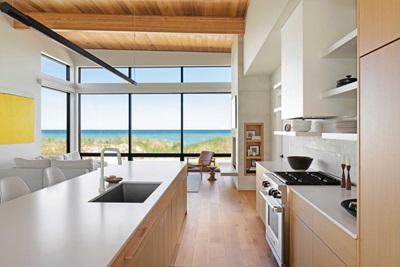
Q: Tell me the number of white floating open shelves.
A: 6